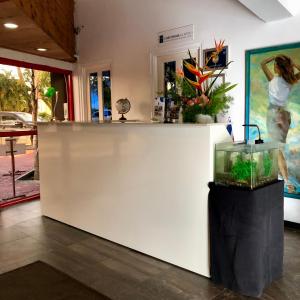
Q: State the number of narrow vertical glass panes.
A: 4